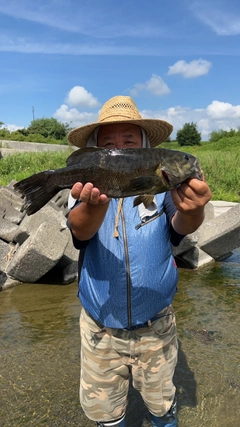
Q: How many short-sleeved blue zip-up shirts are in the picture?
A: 1